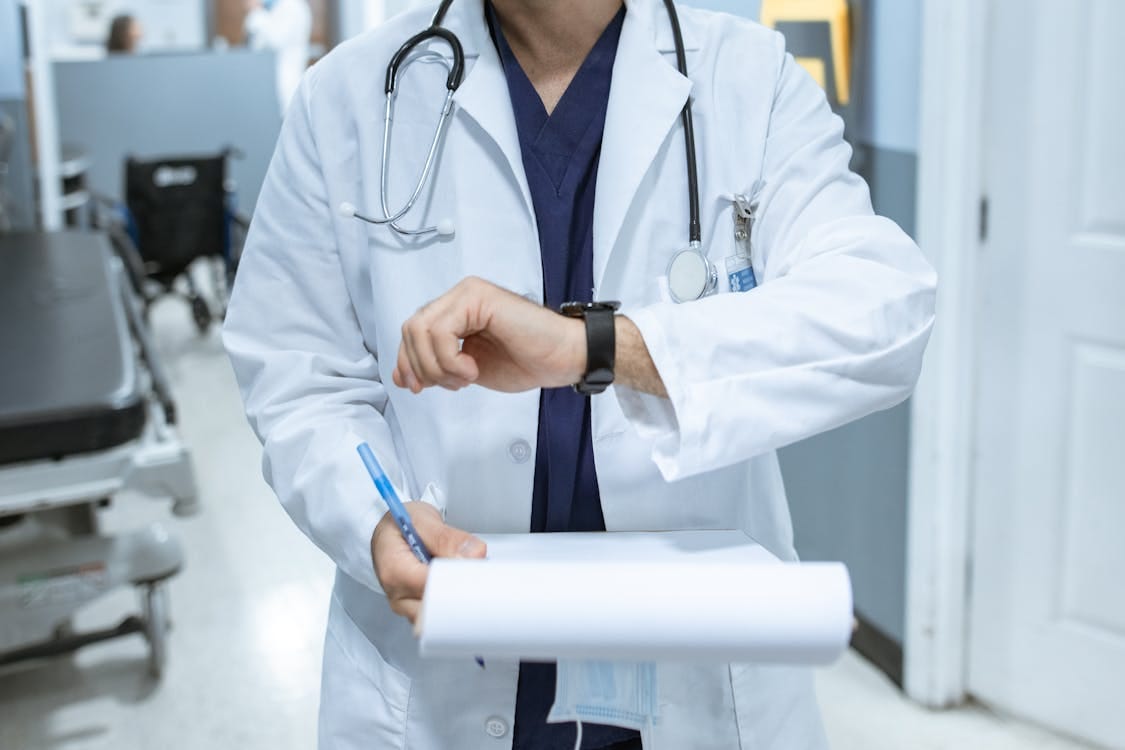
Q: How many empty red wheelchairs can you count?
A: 0